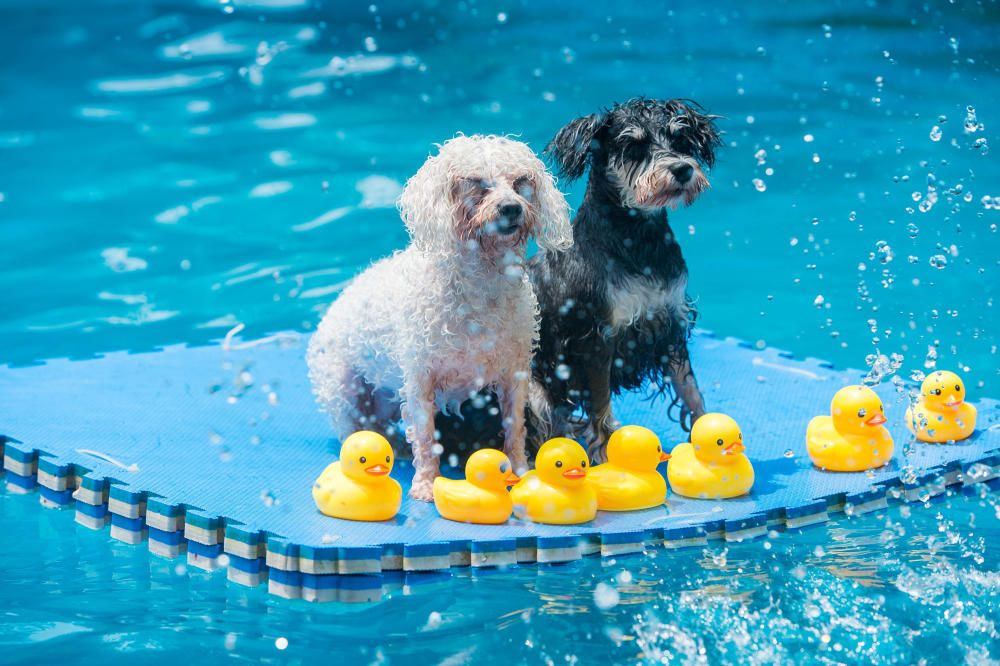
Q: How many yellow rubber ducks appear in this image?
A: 7